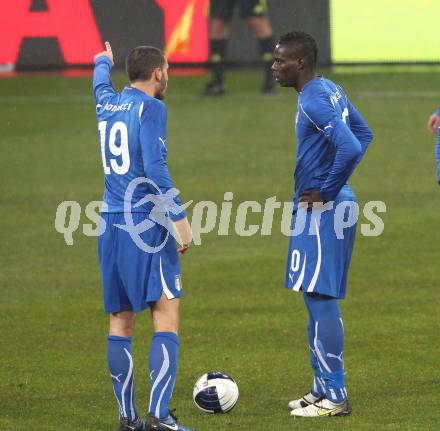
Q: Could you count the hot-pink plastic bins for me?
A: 0